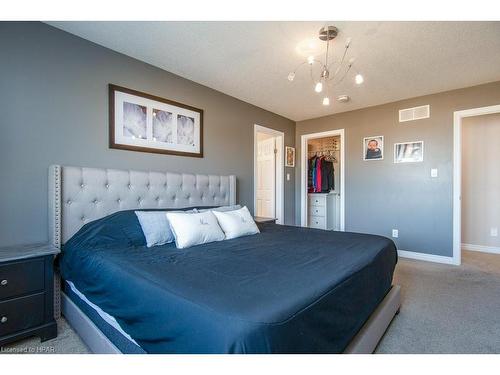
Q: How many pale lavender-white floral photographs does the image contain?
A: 3